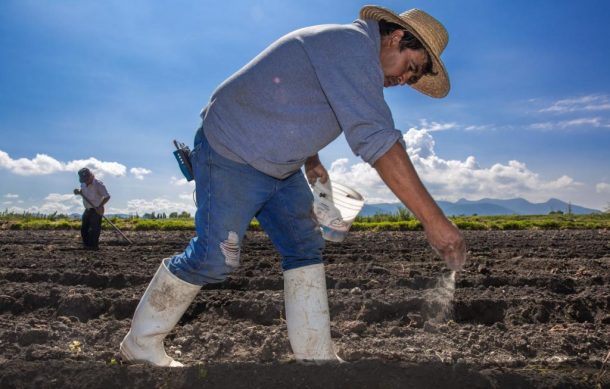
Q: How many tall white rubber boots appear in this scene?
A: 2